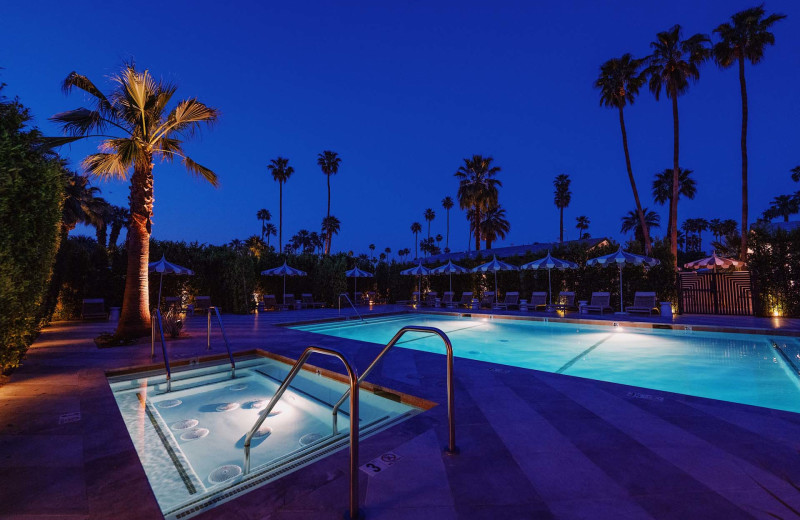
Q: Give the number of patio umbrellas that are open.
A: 9